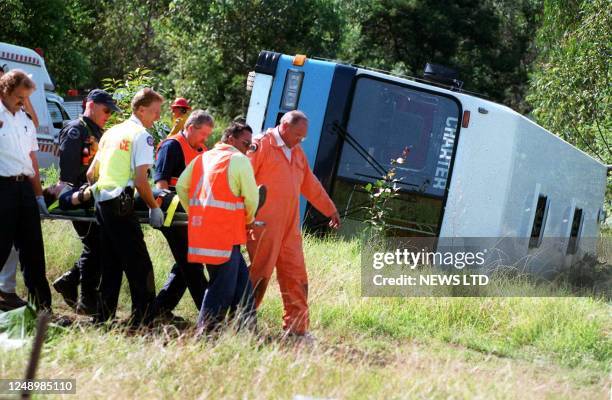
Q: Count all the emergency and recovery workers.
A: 7